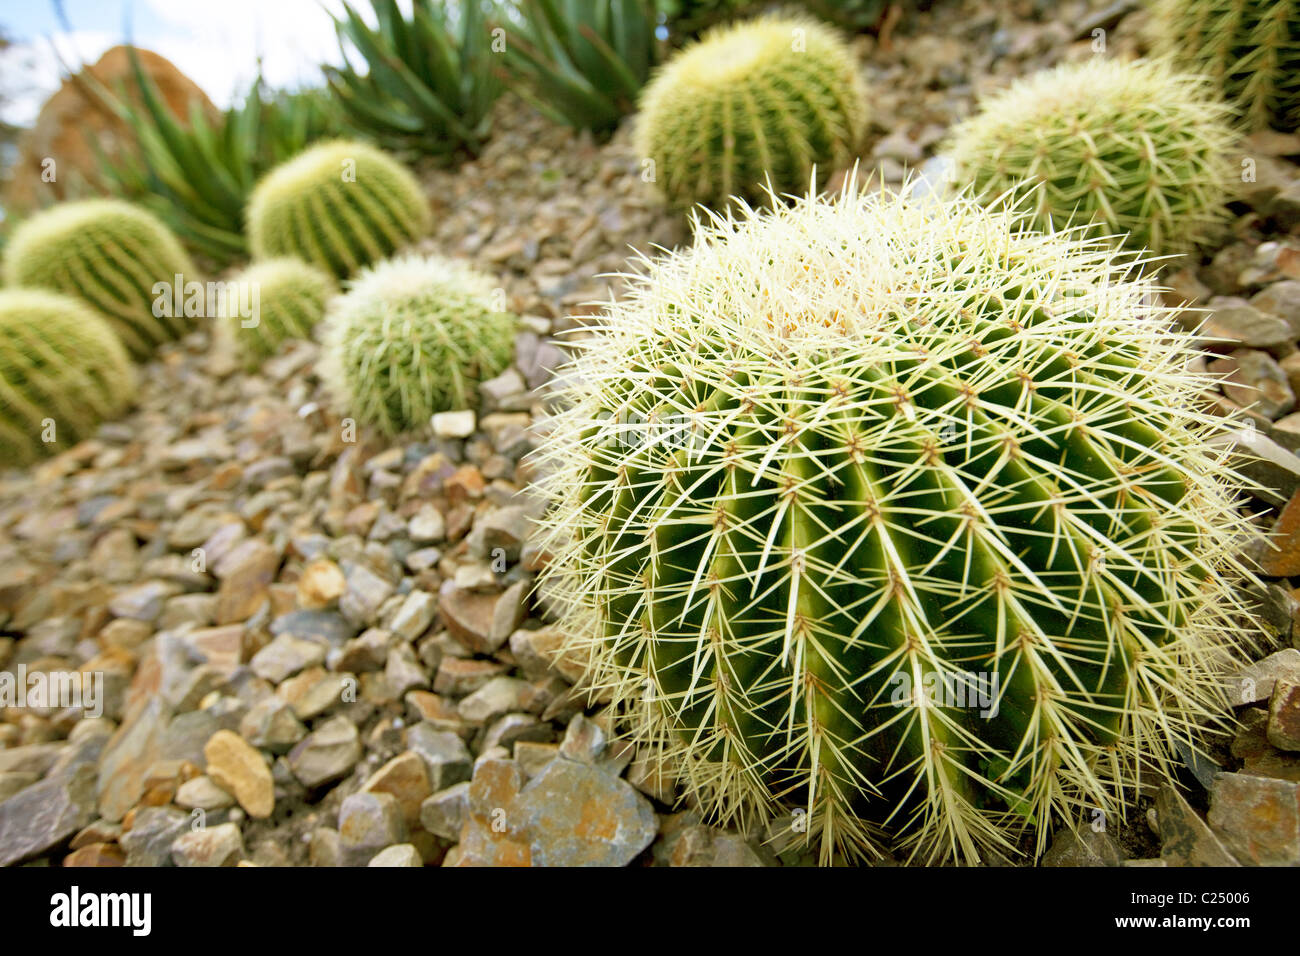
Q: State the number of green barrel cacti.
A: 9